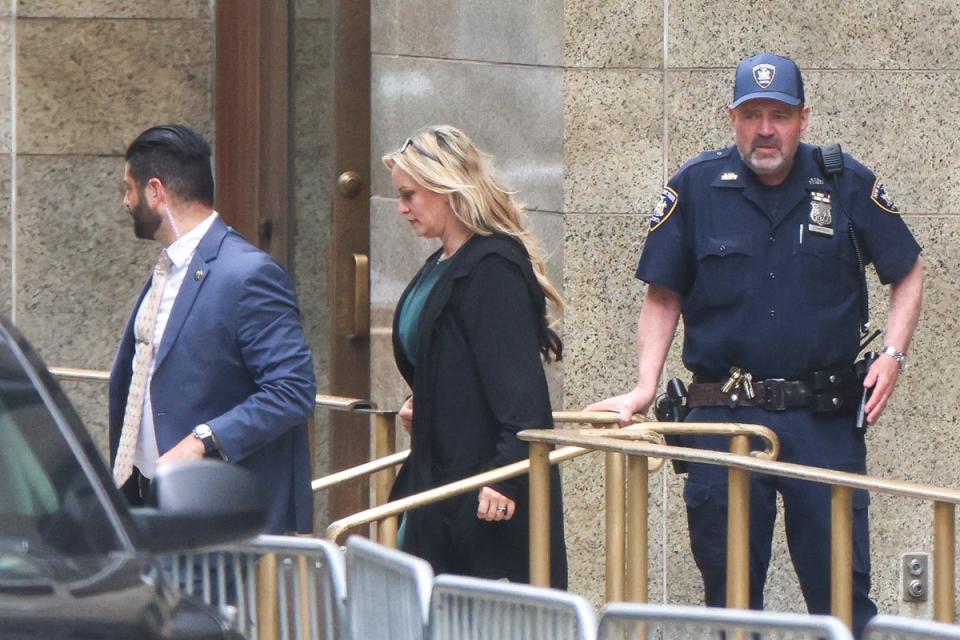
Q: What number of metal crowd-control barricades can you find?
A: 5